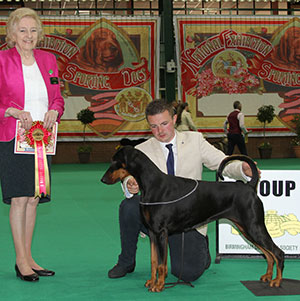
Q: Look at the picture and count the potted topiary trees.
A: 2